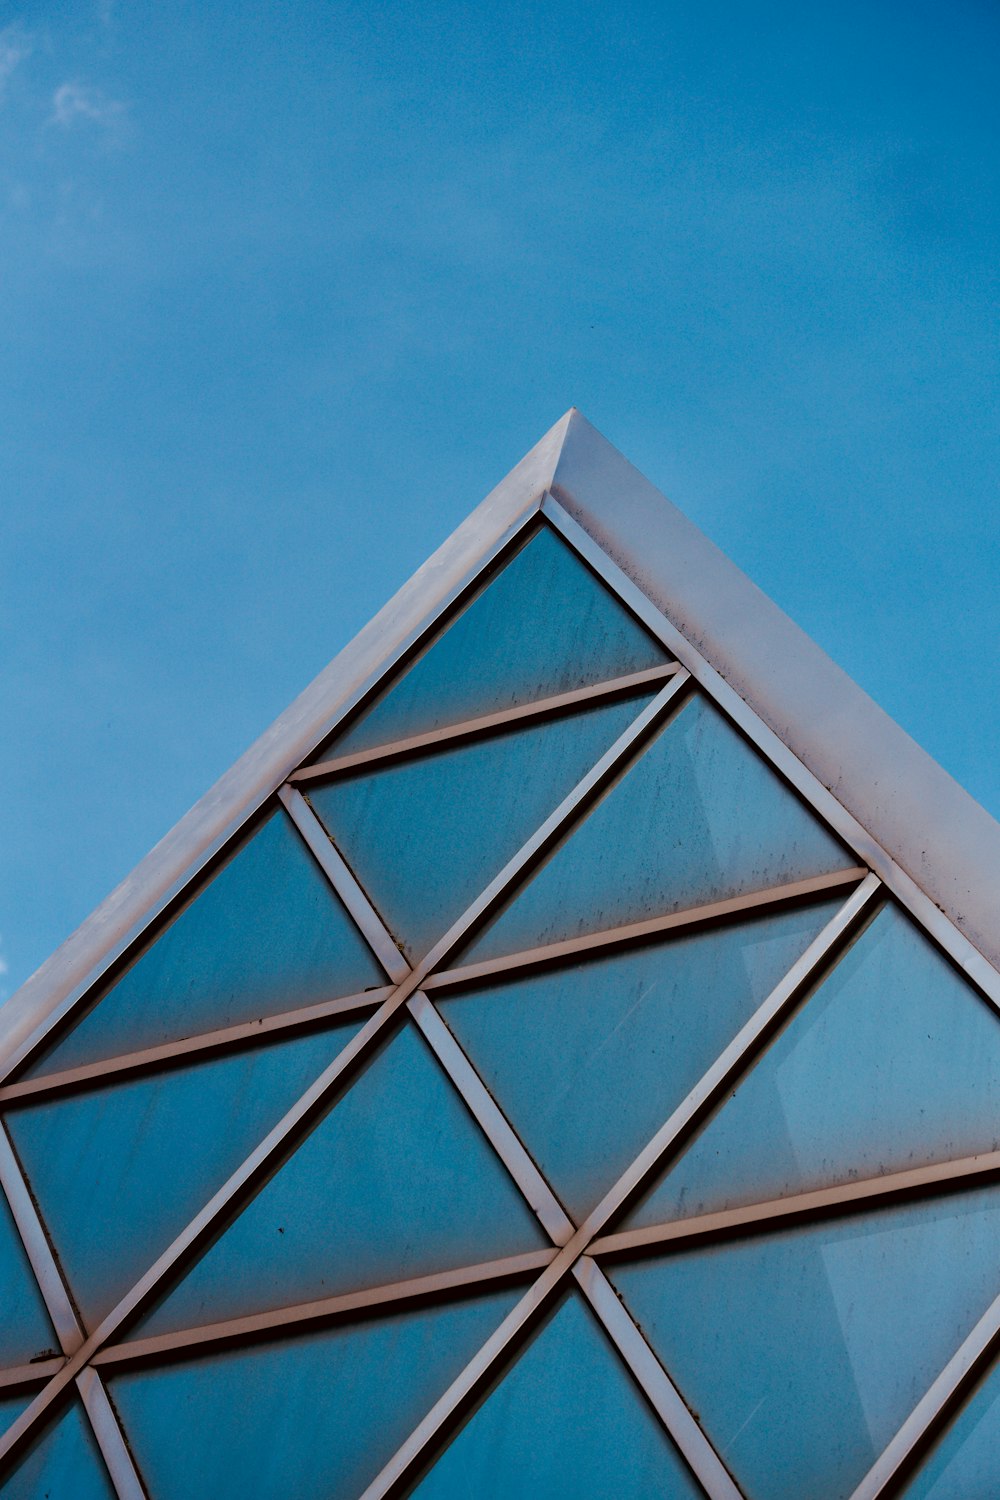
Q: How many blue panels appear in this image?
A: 15